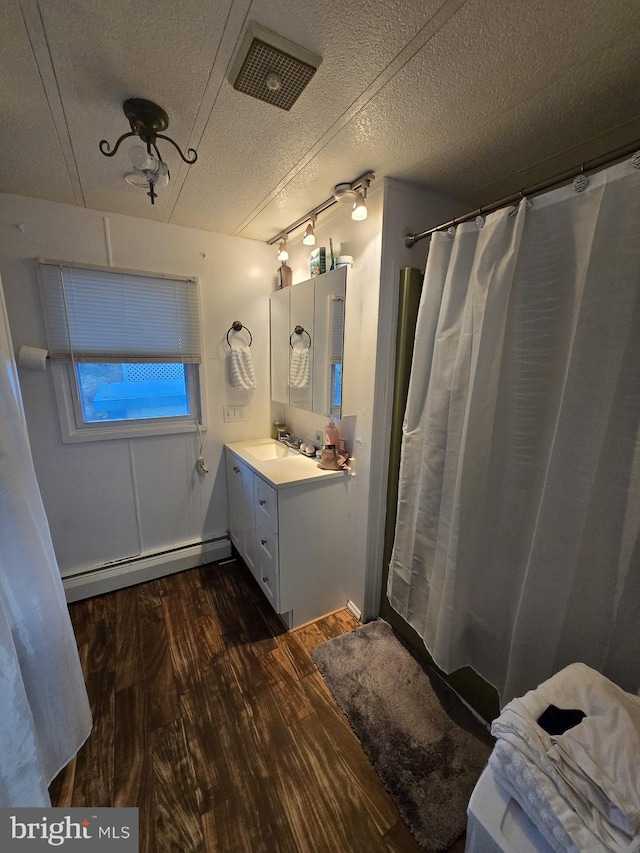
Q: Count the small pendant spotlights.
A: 3